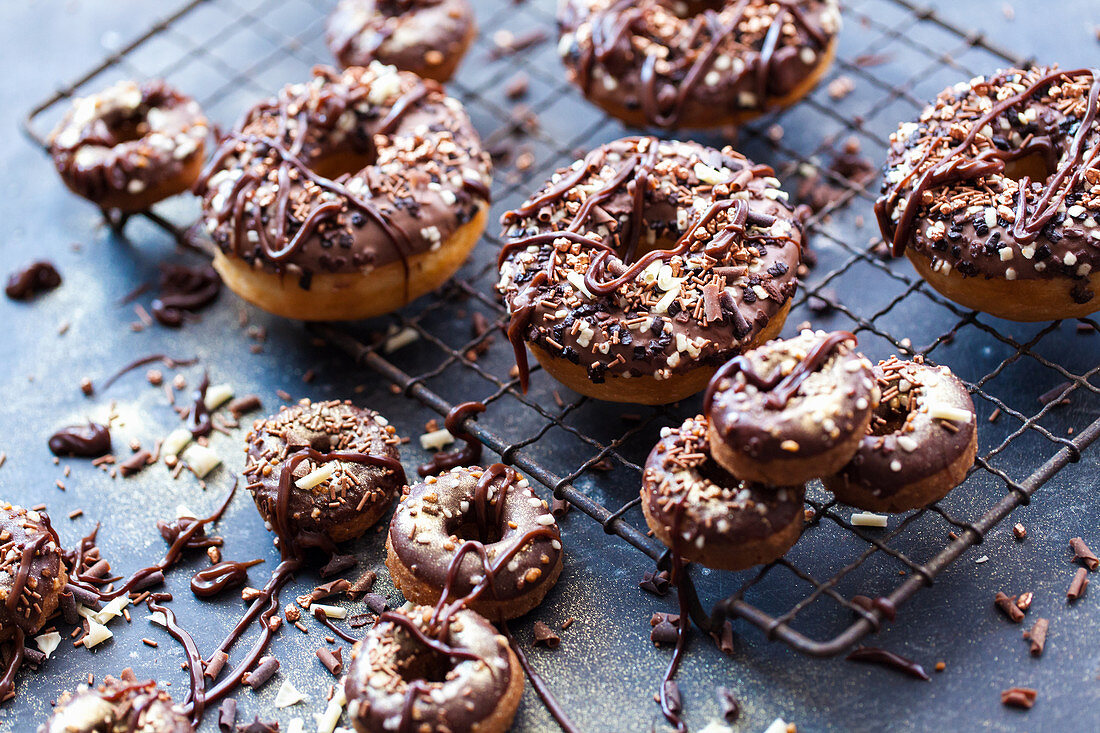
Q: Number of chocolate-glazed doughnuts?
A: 14